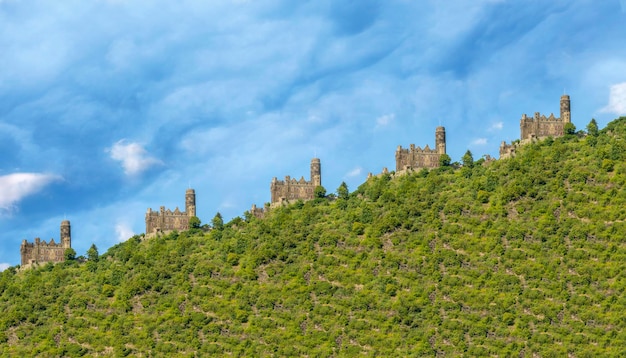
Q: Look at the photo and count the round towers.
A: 5